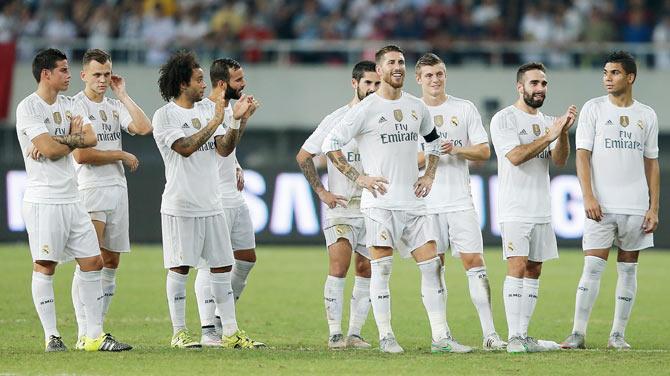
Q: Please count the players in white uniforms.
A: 9